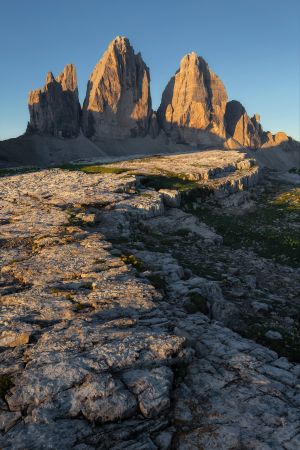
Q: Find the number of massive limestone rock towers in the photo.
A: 3